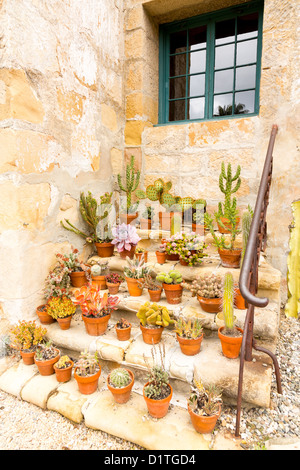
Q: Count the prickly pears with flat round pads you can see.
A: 1